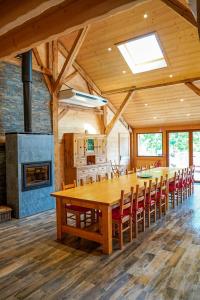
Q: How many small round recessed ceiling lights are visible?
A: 8